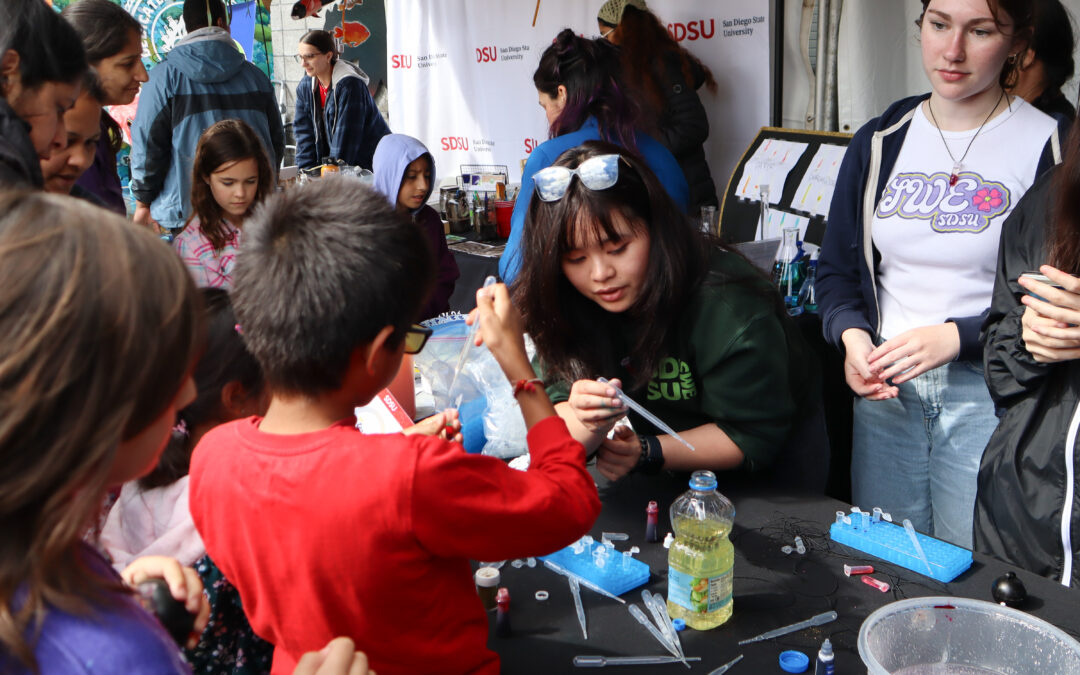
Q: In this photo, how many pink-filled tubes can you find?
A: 2